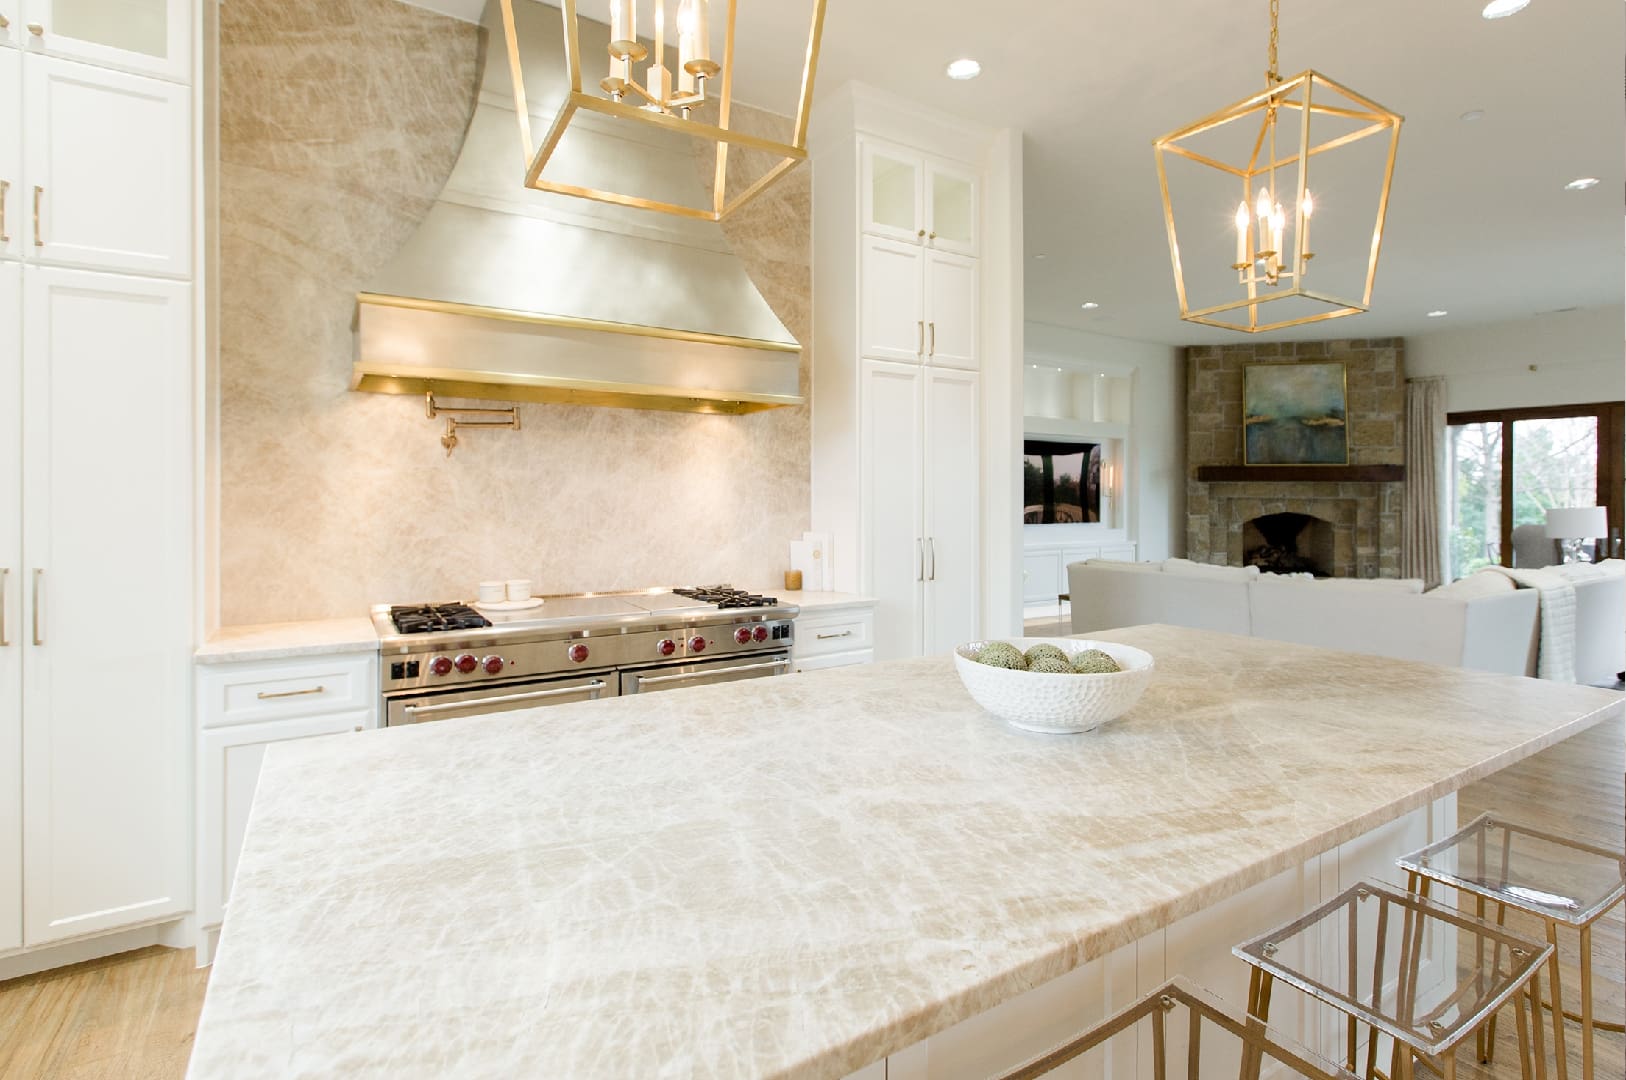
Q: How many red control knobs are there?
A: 8